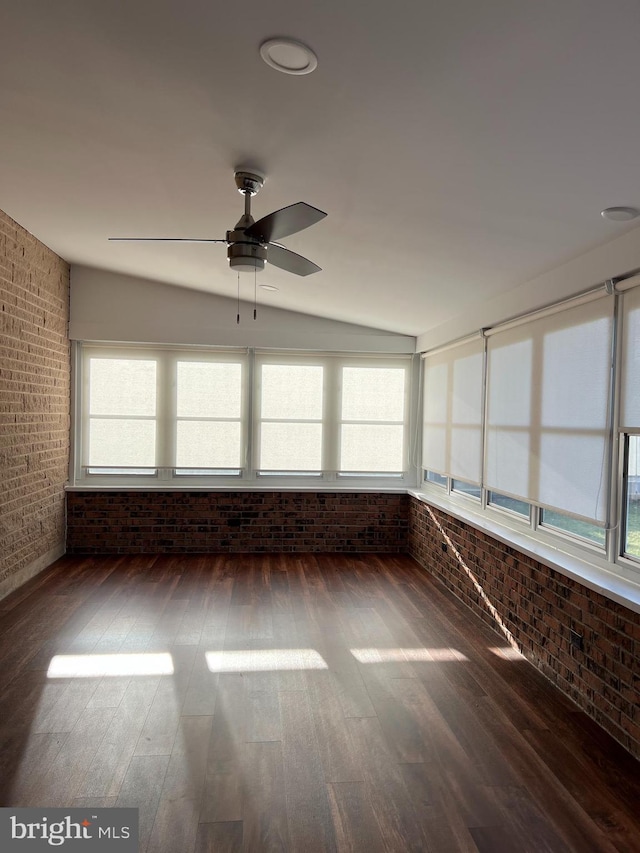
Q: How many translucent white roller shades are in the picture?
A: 5